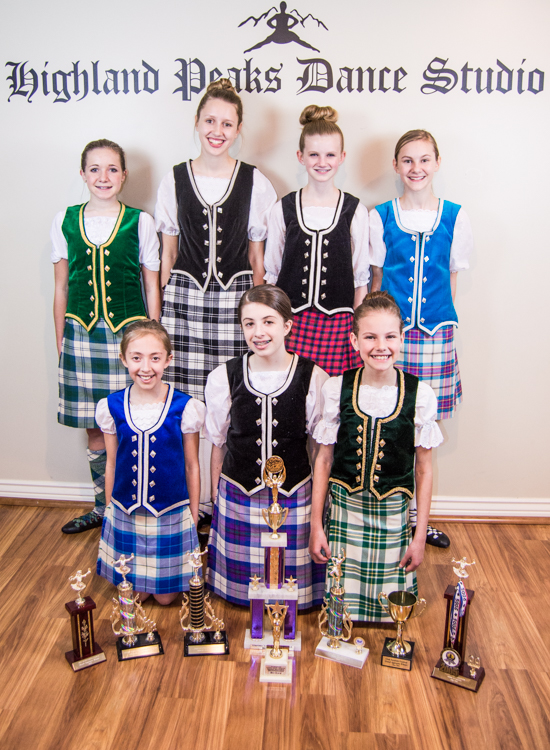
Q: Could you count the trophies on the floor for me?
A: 8